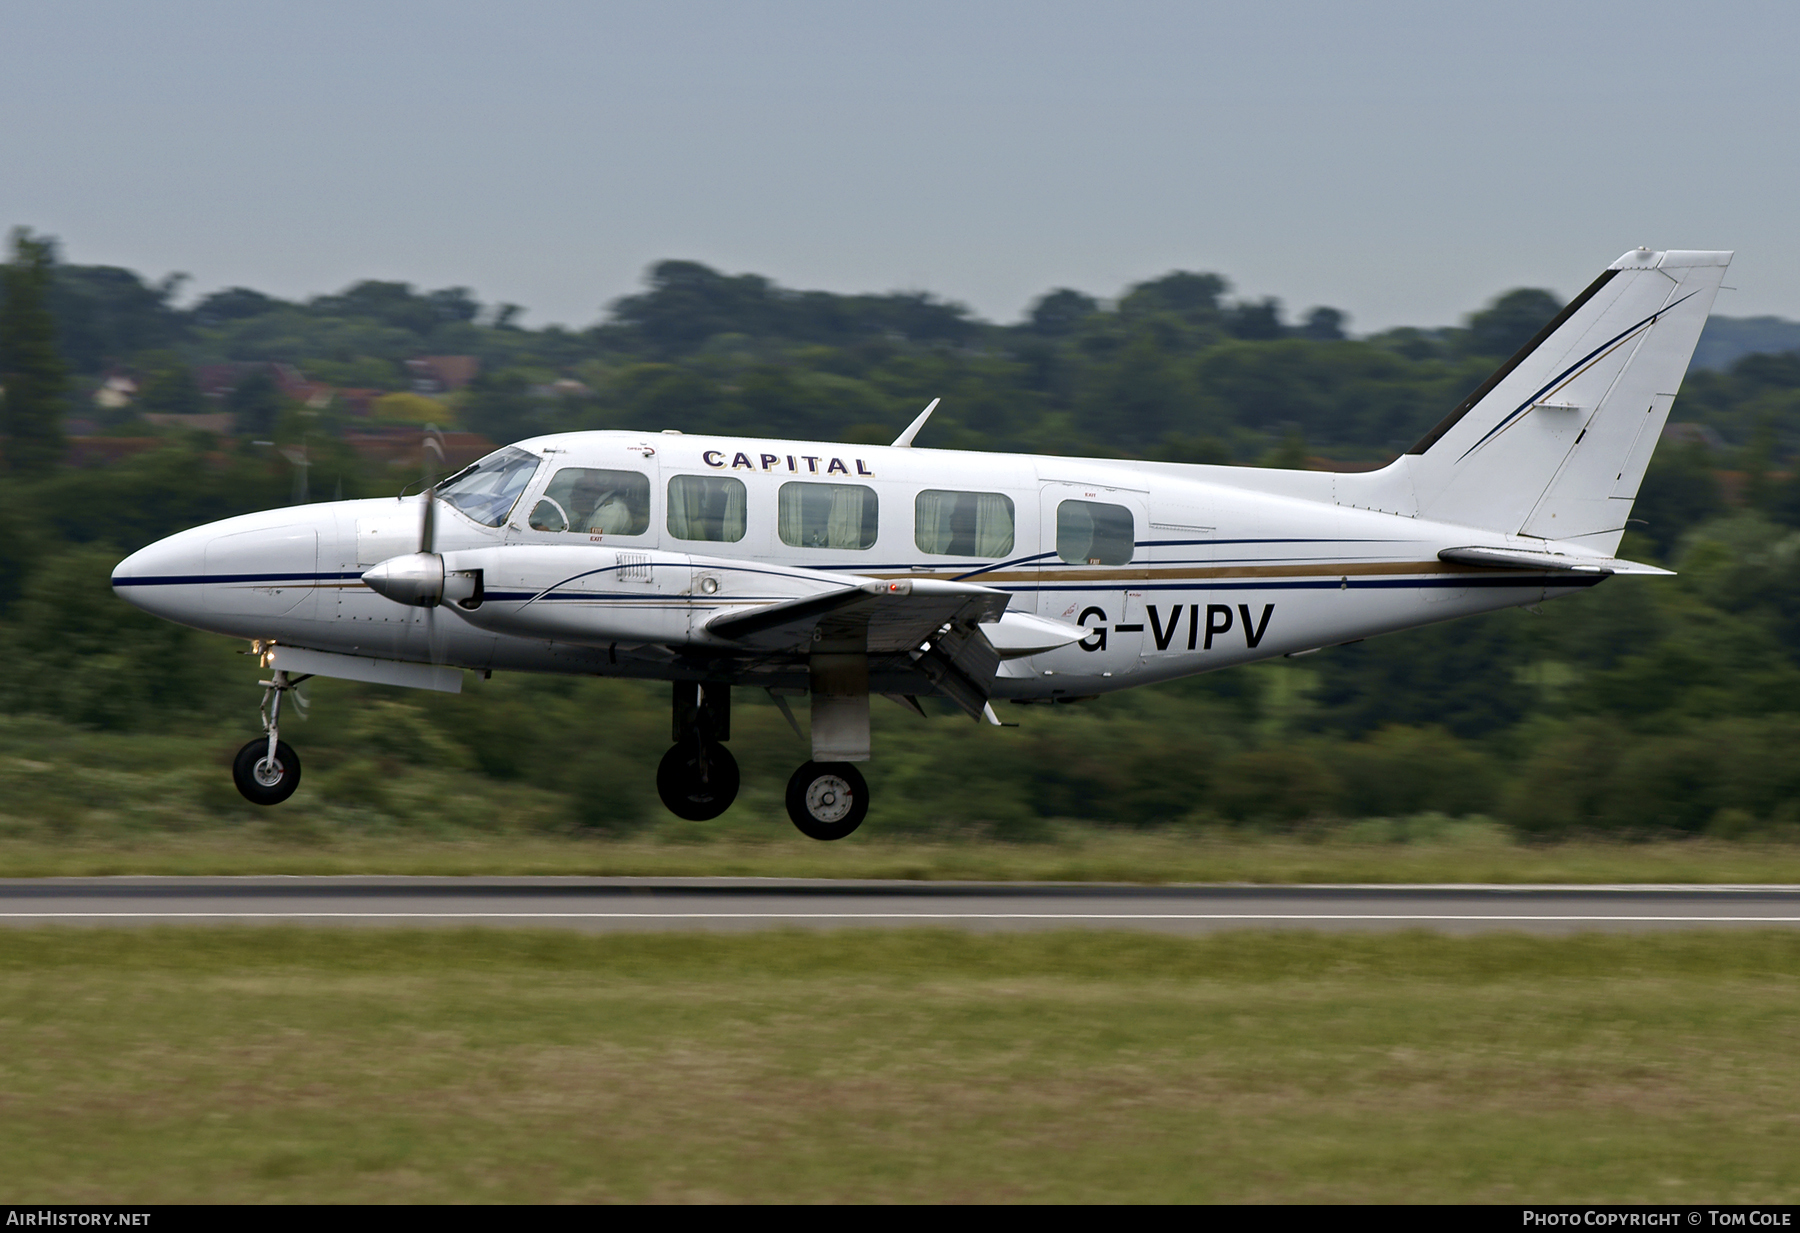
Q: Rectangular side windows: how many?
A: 4